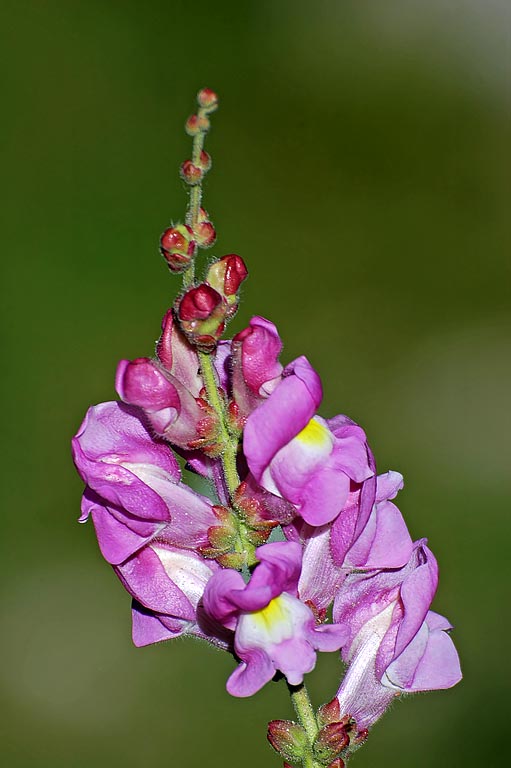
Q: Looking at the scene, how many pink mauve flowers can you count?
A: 6